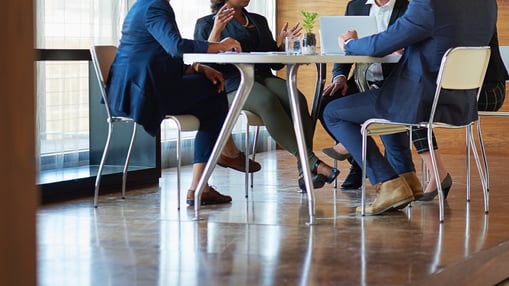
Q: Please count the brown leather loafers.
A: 2